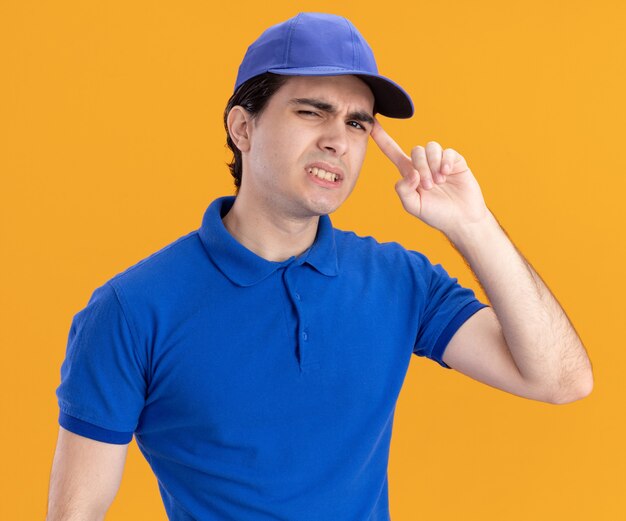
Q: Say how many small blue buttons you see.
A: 2